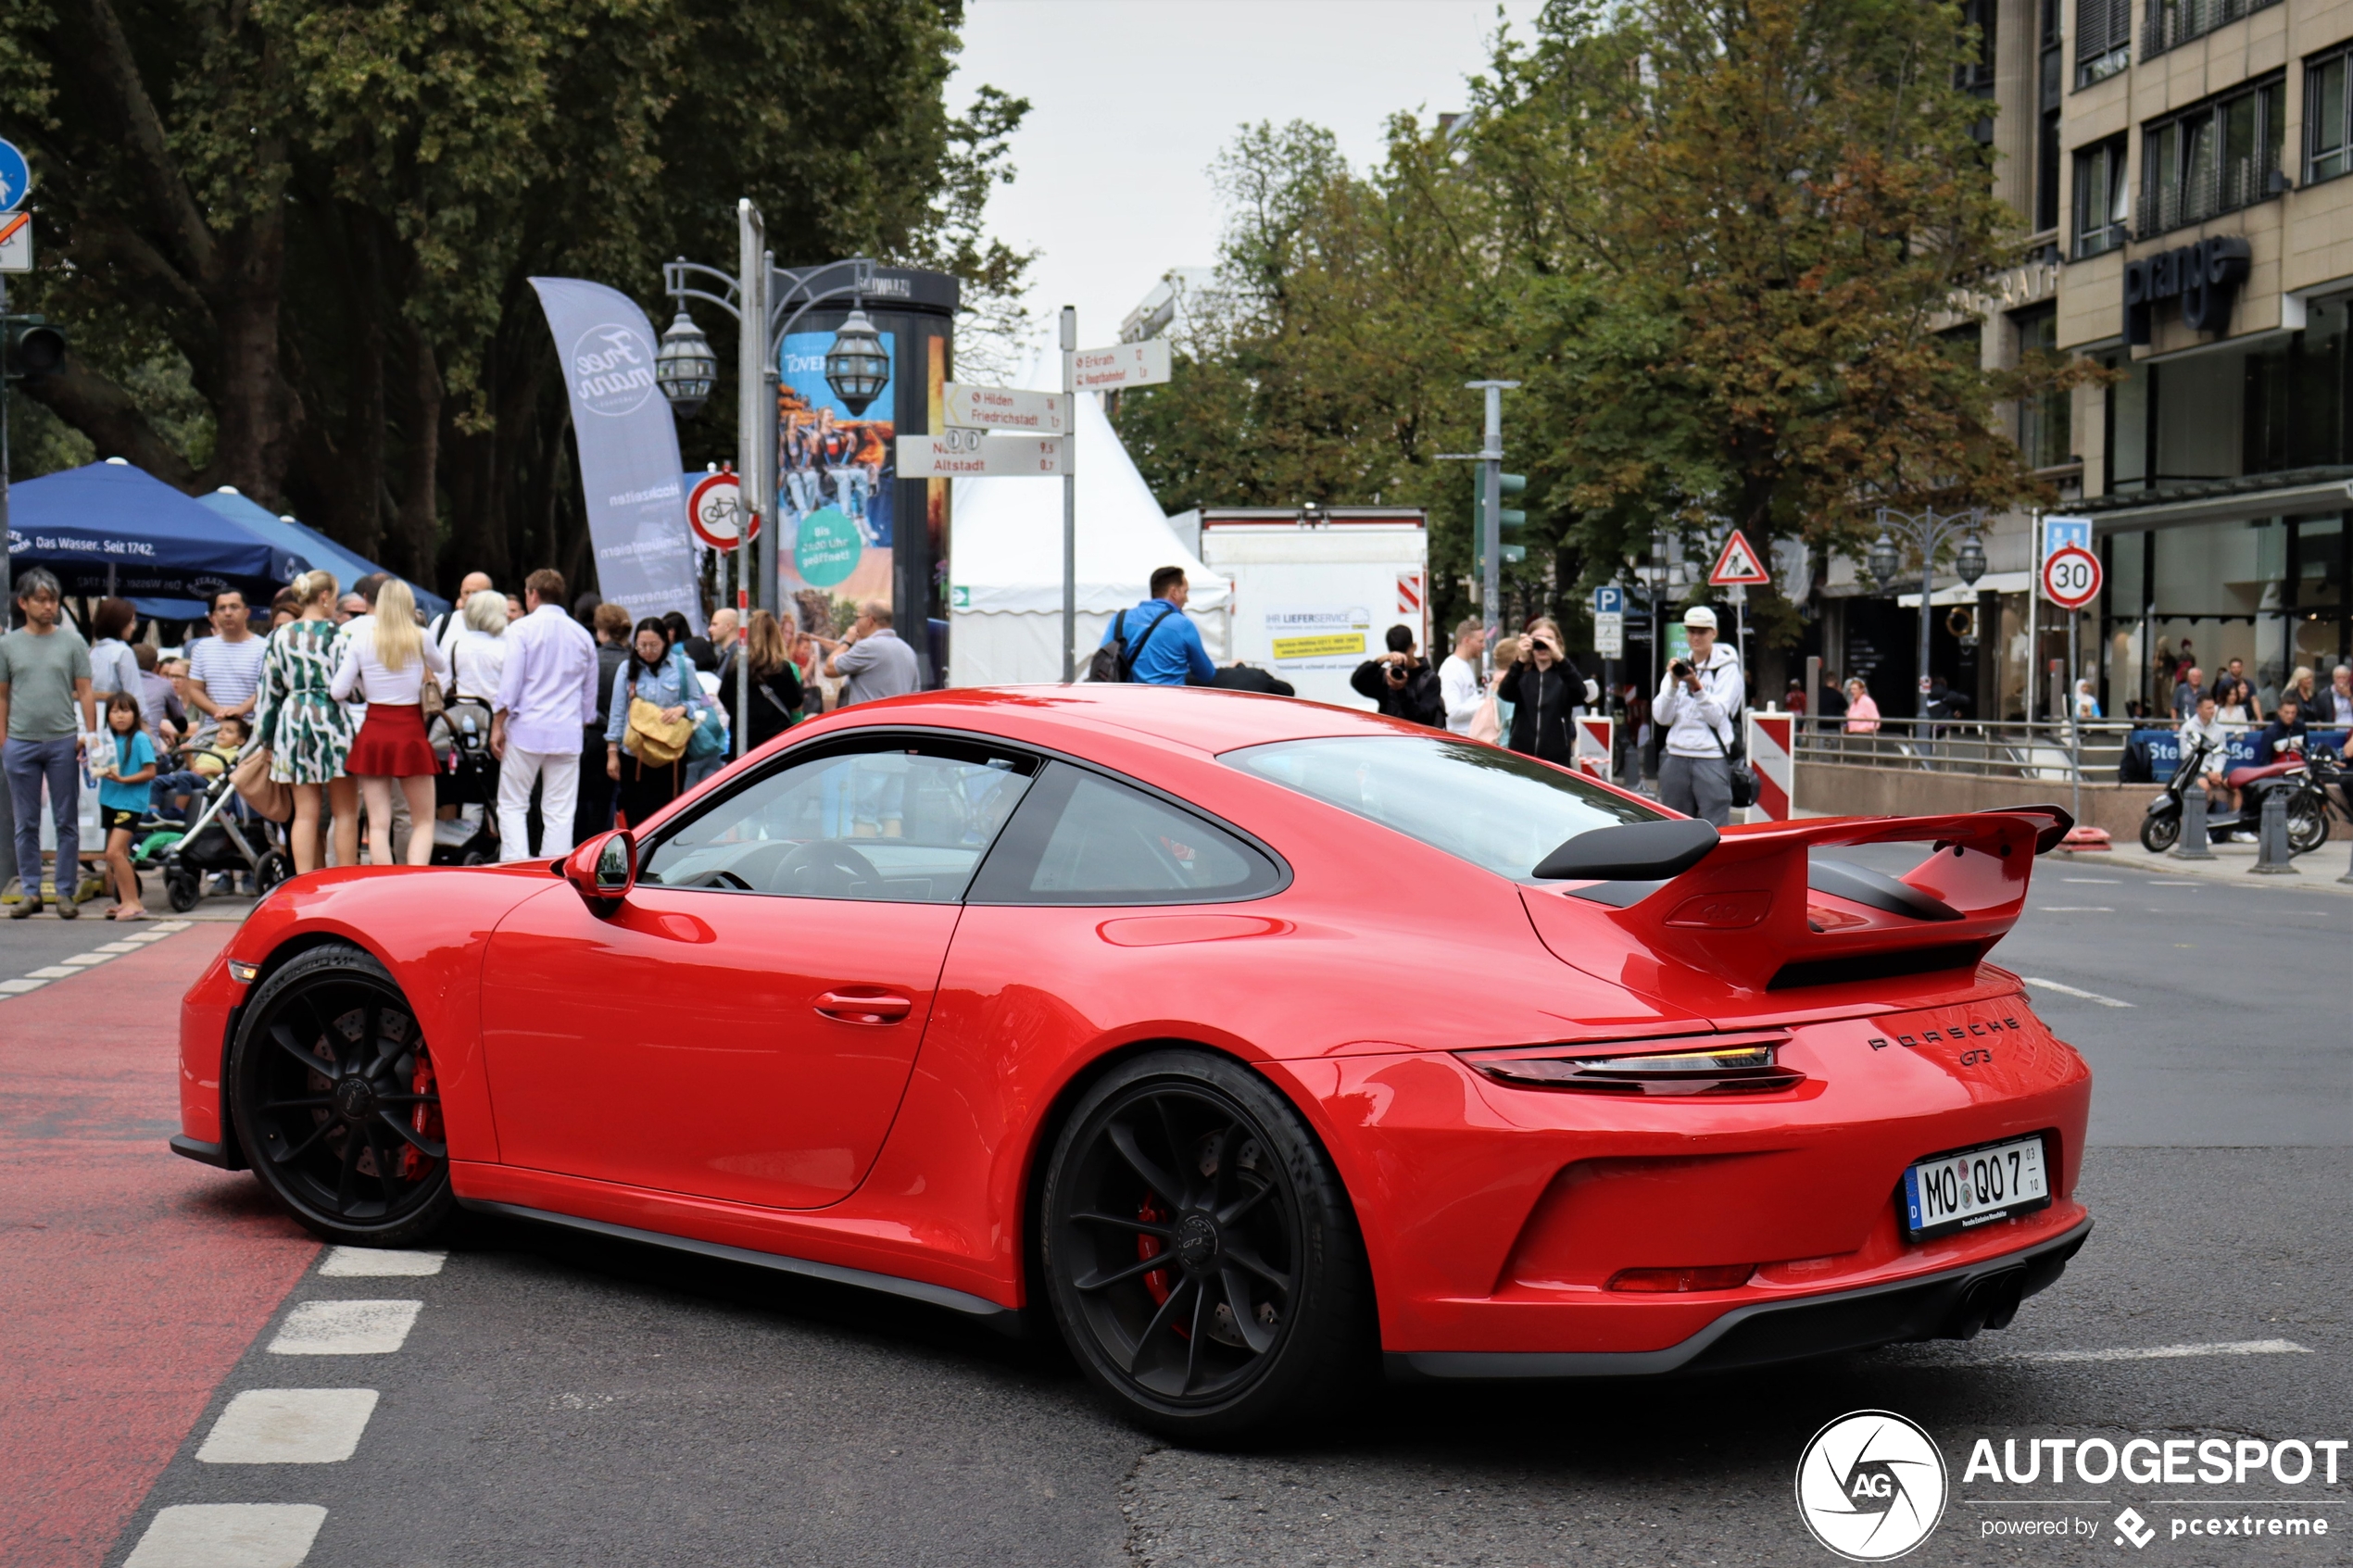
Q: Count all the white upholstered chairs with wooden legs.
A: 0